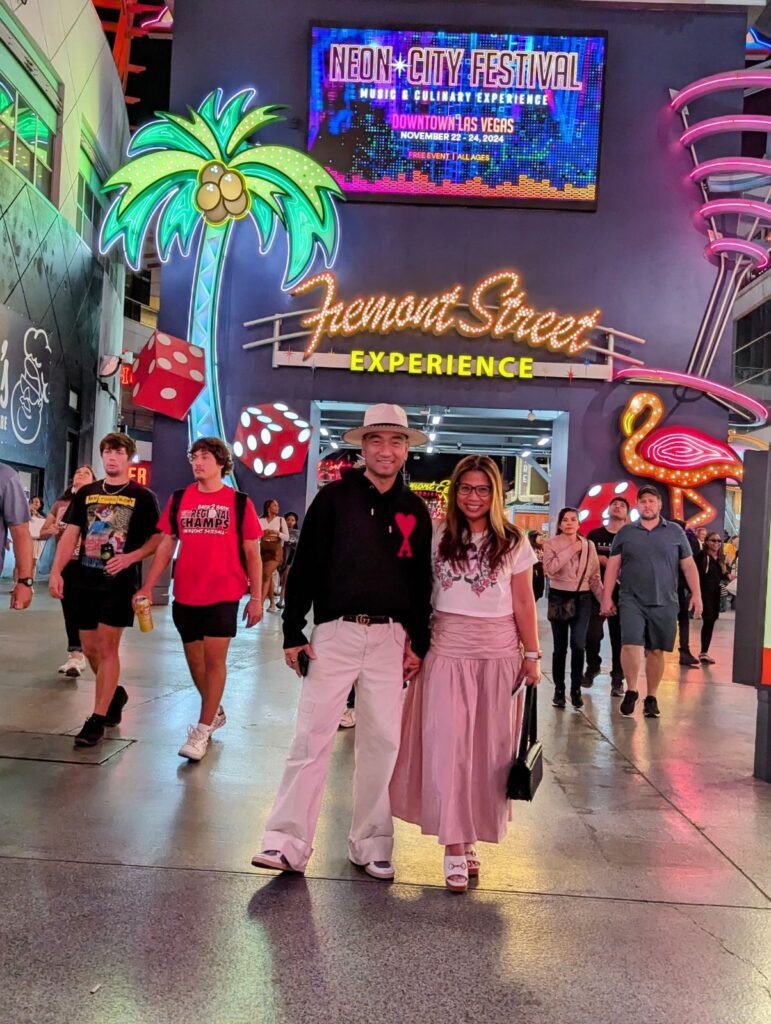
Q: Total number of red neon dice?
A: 3